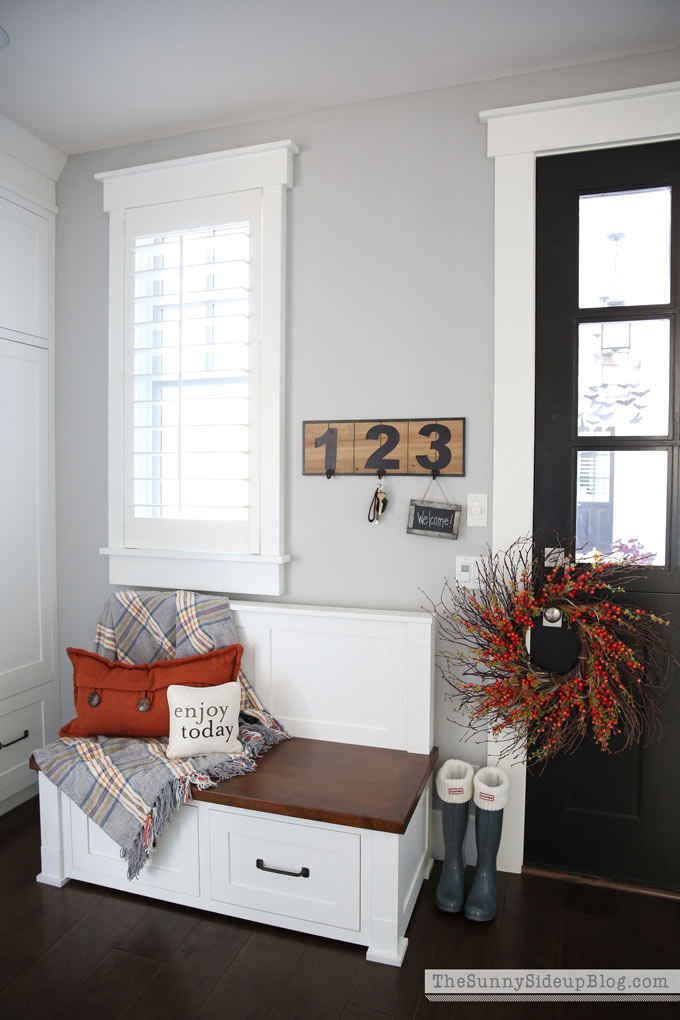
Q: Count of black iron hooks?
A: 3